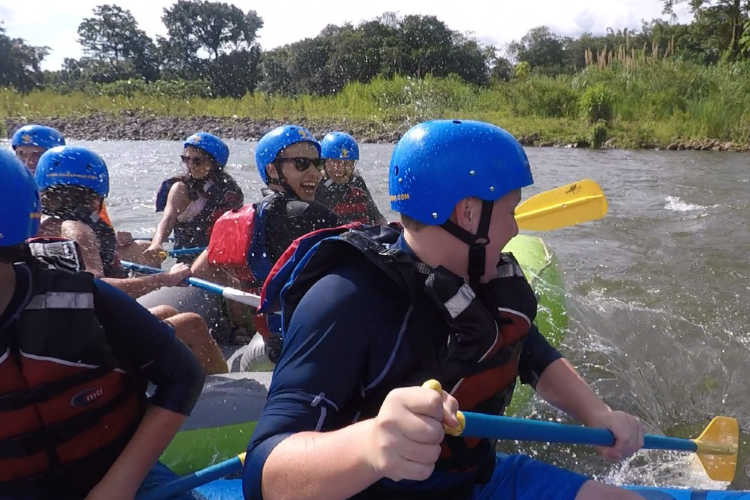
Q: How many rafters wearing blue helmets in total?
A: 7